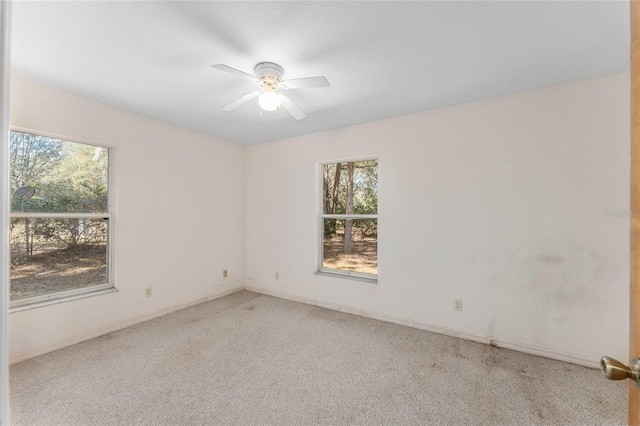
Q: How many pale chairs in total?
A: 0